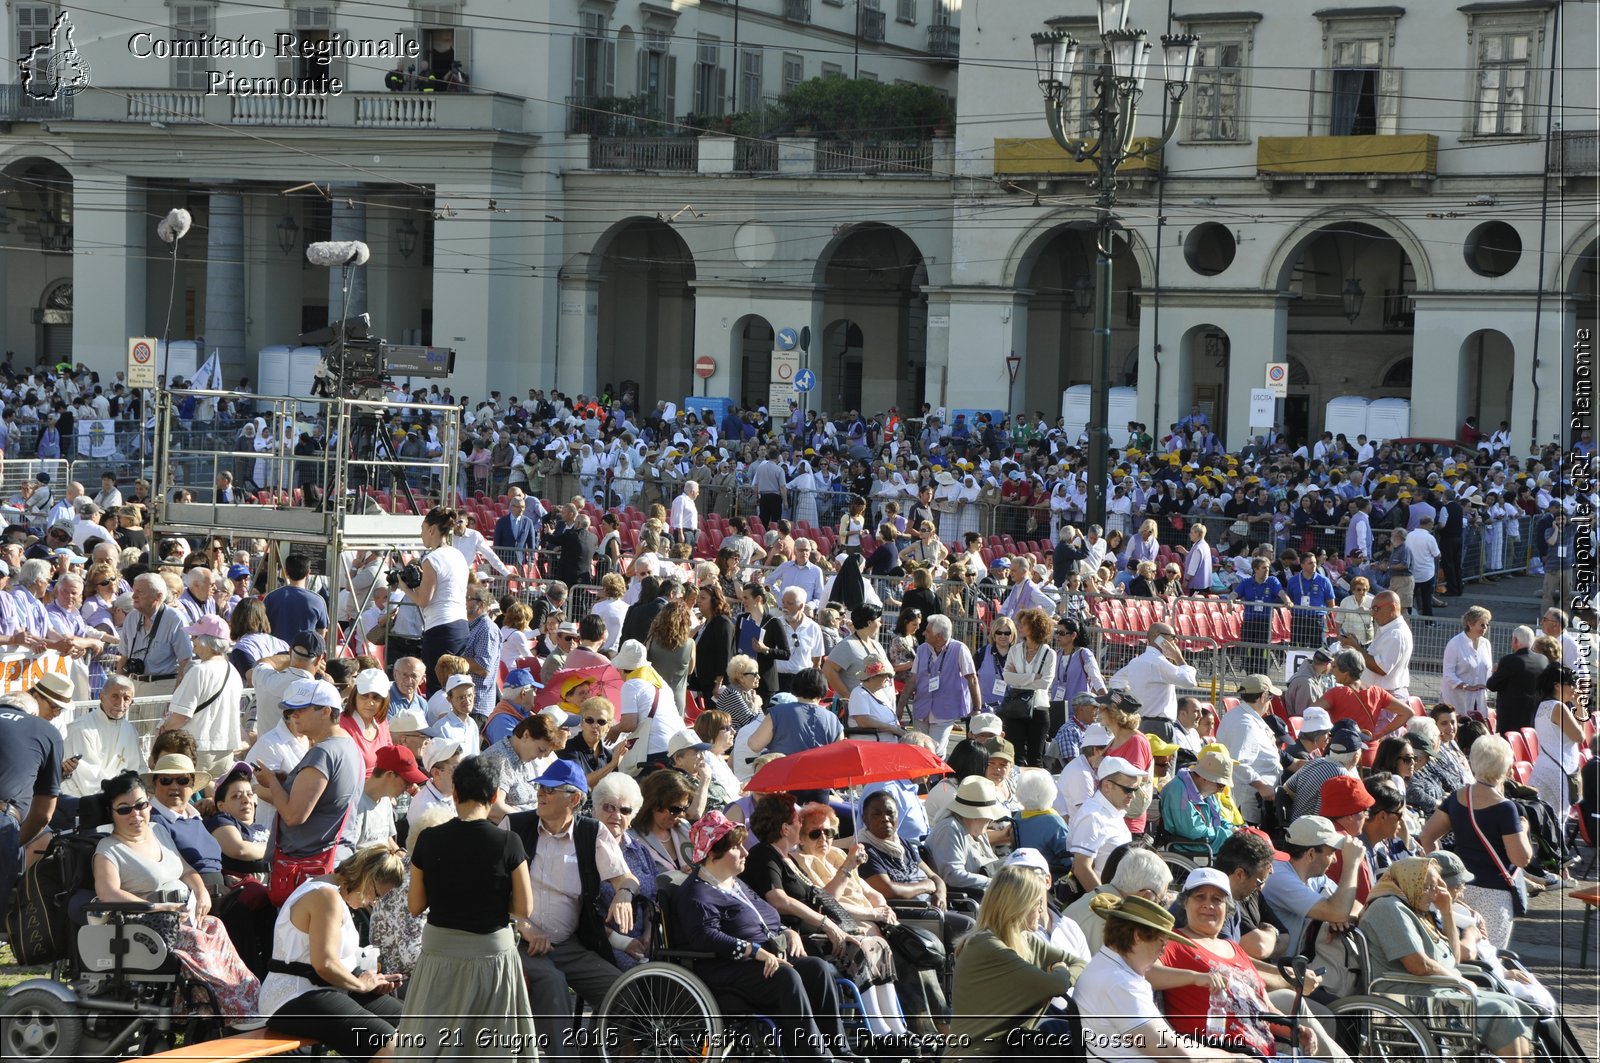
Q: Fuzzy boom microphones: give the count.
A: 2